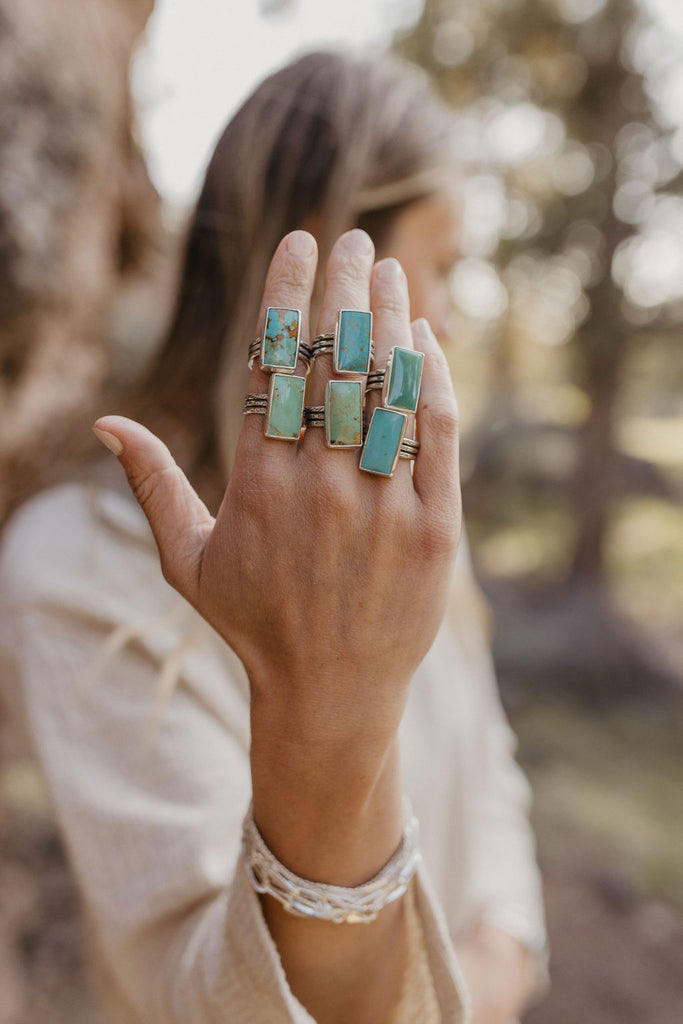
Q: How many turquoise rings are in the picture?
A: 6